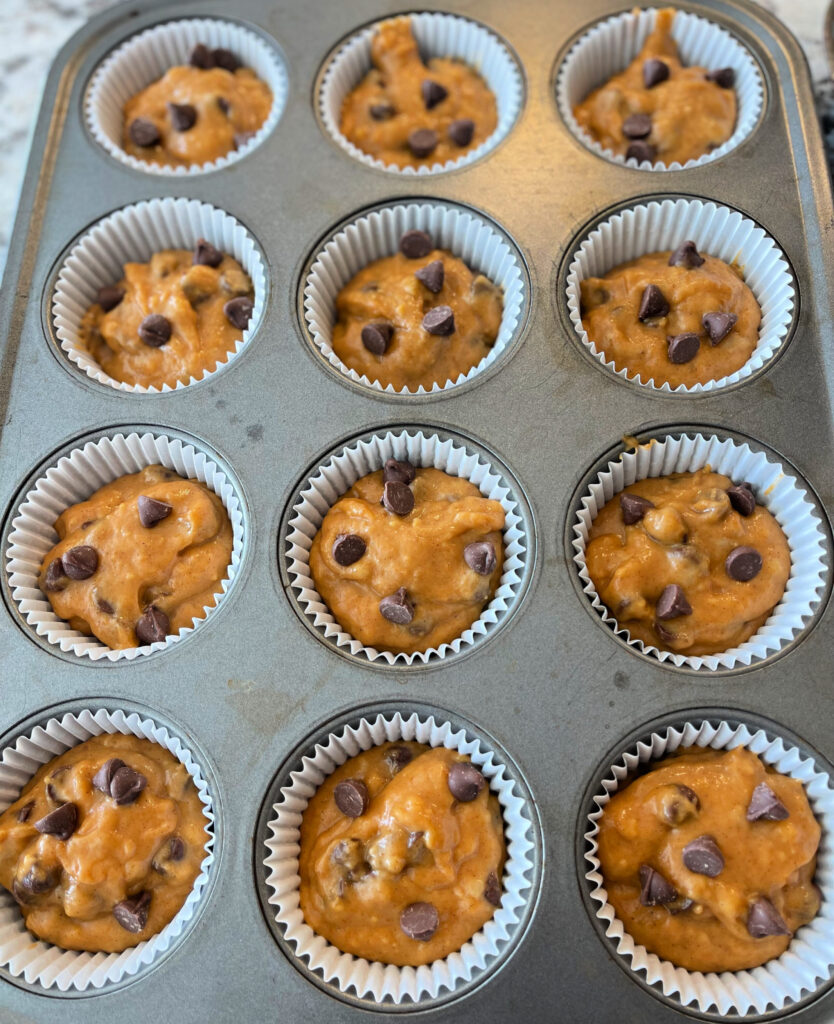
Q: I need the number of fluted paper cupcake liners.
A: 12